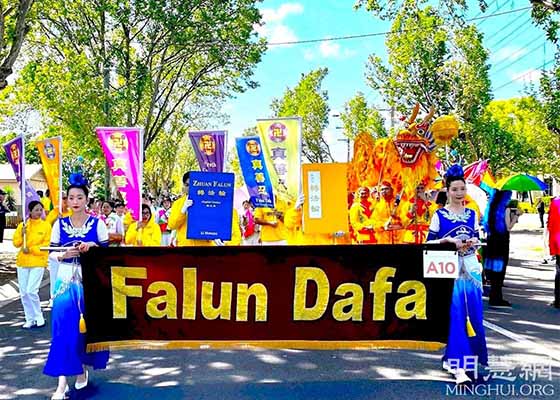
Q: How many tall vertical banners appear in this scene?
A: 6